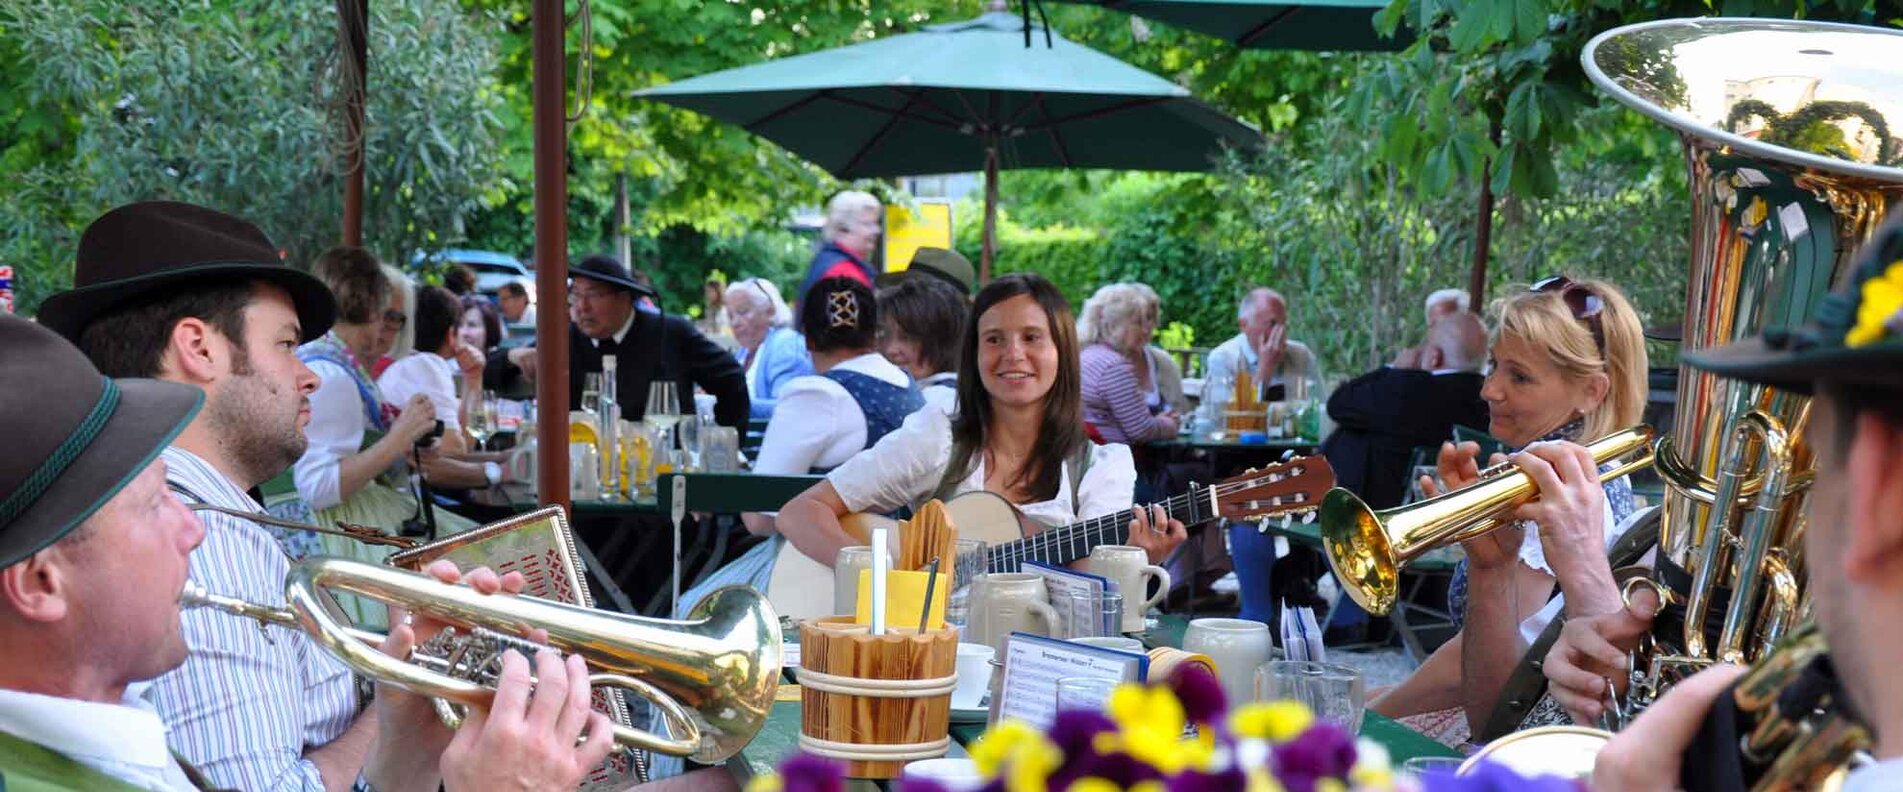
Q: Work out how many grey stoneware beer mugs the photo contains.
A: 4